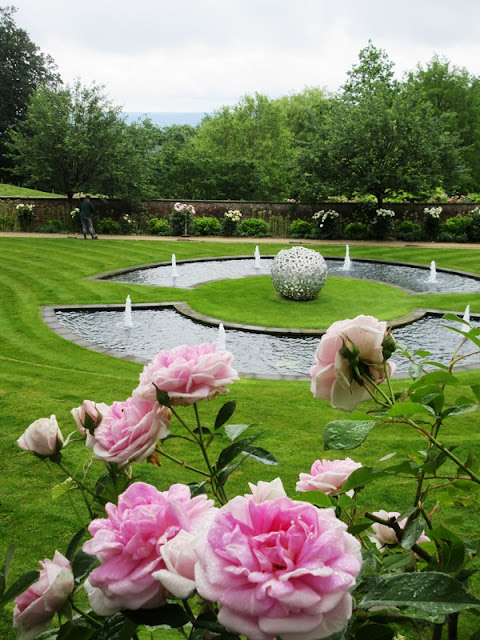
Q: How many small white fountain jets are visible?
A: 7